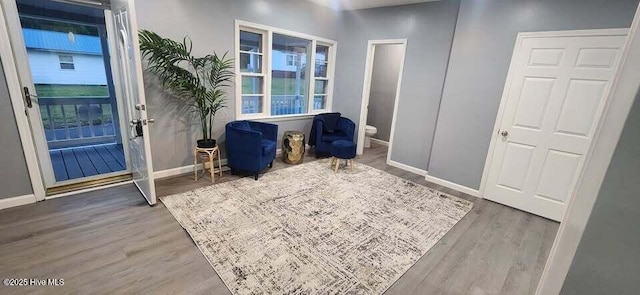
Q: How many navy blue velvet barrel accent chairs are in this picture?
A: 2